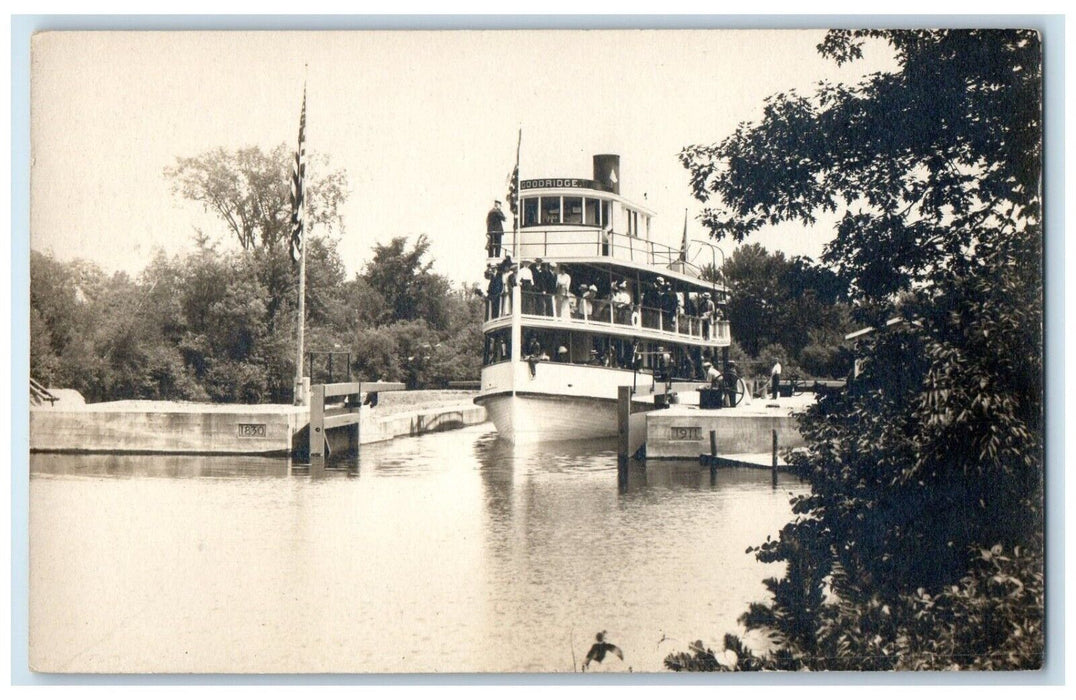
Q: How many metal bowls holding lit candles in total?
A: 0